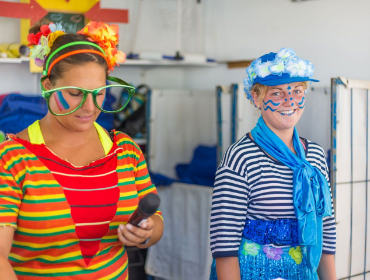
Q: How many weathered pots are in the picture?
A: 0